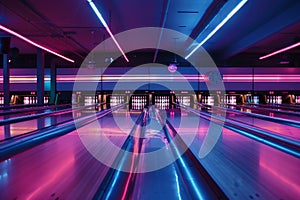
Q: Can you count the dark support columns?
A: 3